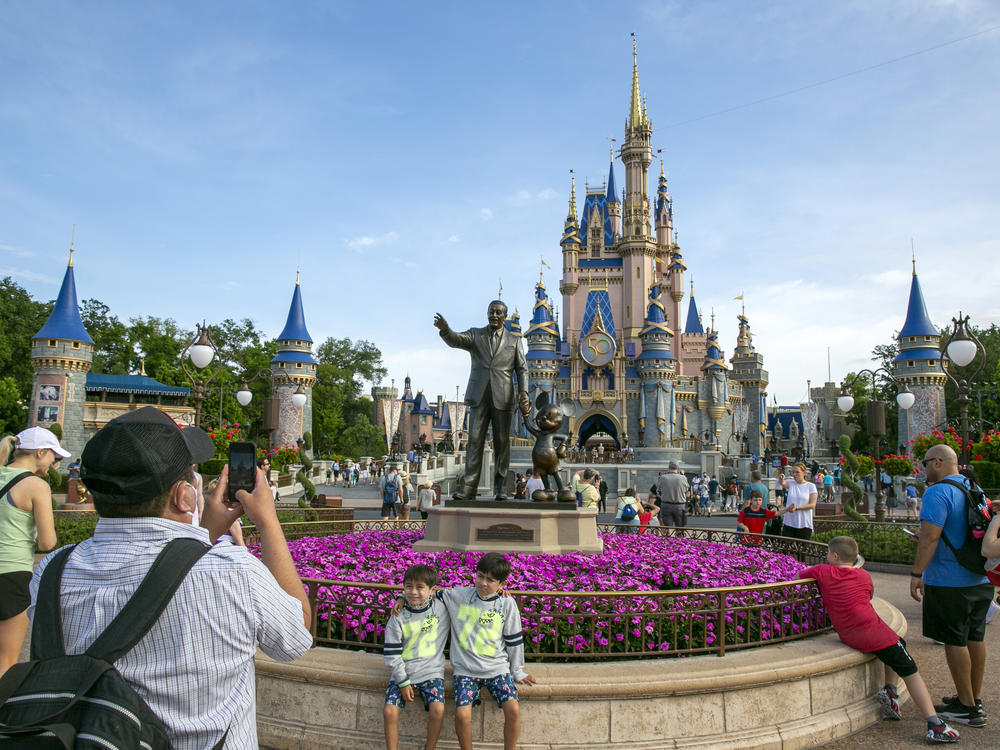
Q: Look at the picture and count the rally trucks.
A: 0